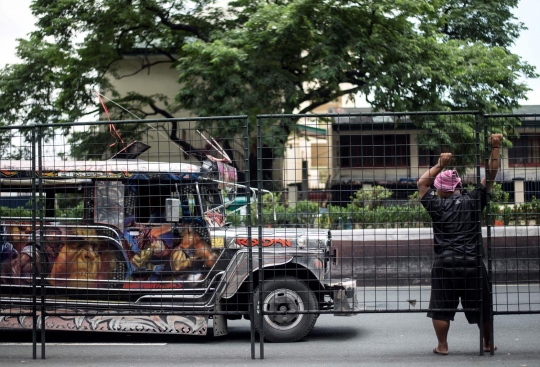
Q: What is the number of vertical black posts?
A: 6